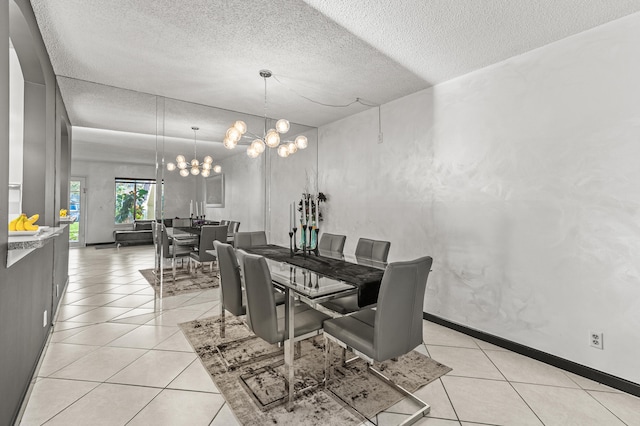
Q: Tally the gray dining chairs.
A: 6